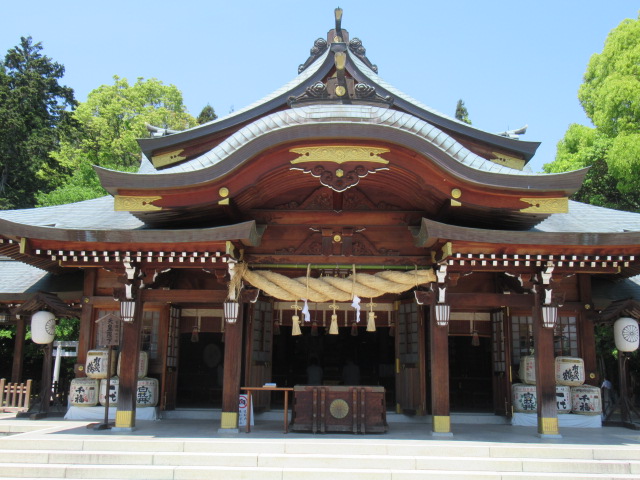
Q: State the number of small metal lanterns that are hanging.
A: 4